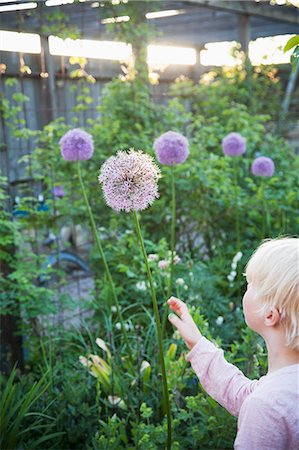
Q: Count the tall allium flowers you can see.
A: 5